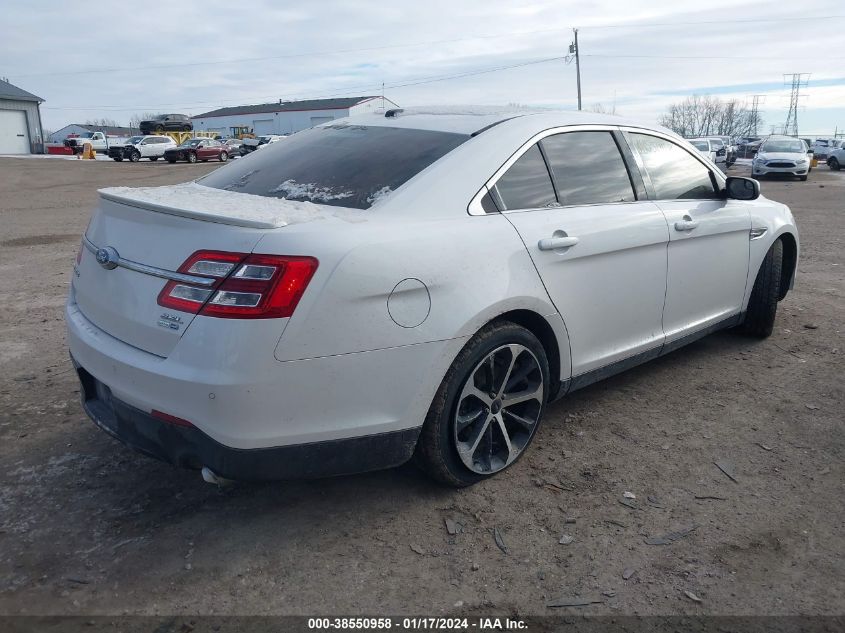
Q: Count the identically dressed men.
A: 0